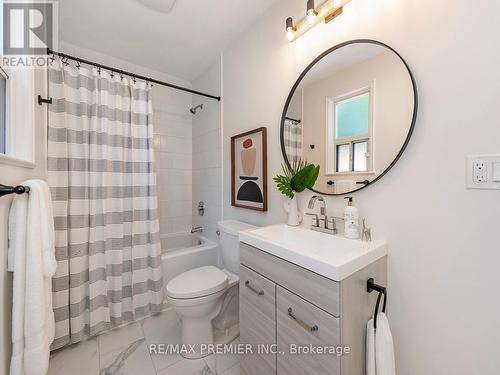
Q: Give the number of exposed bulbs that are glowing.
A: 3